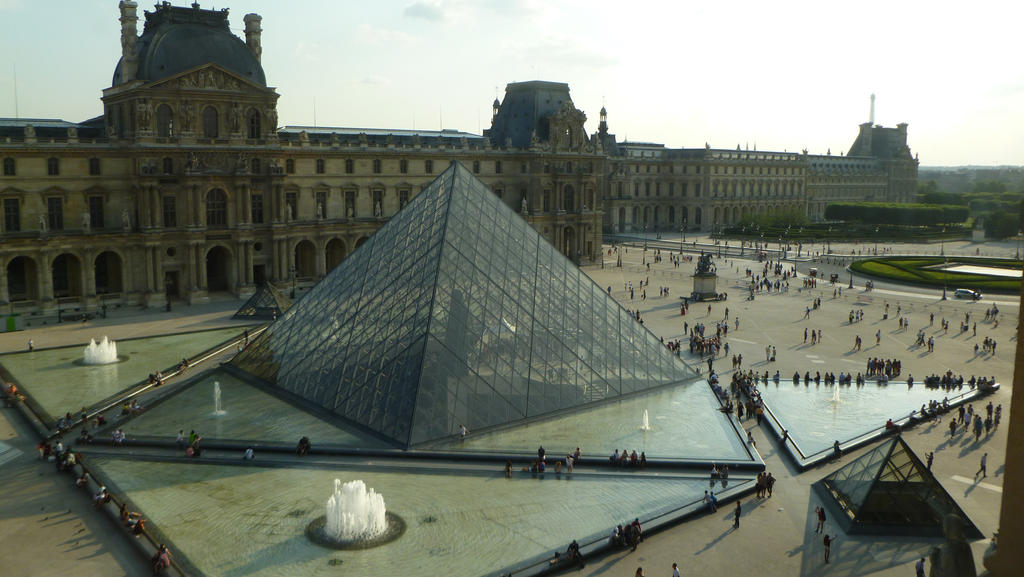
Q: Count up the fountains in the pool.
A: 5